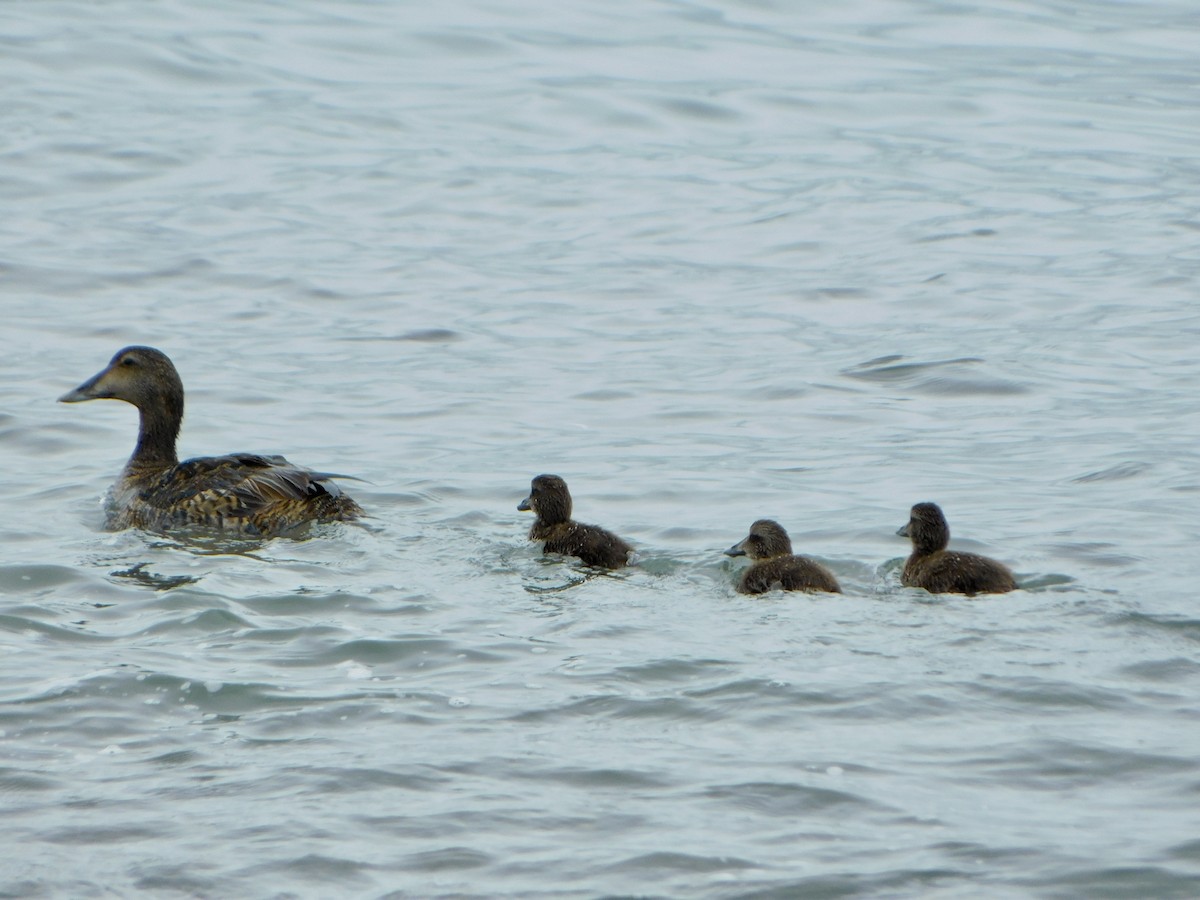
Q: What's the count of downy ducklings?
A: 3